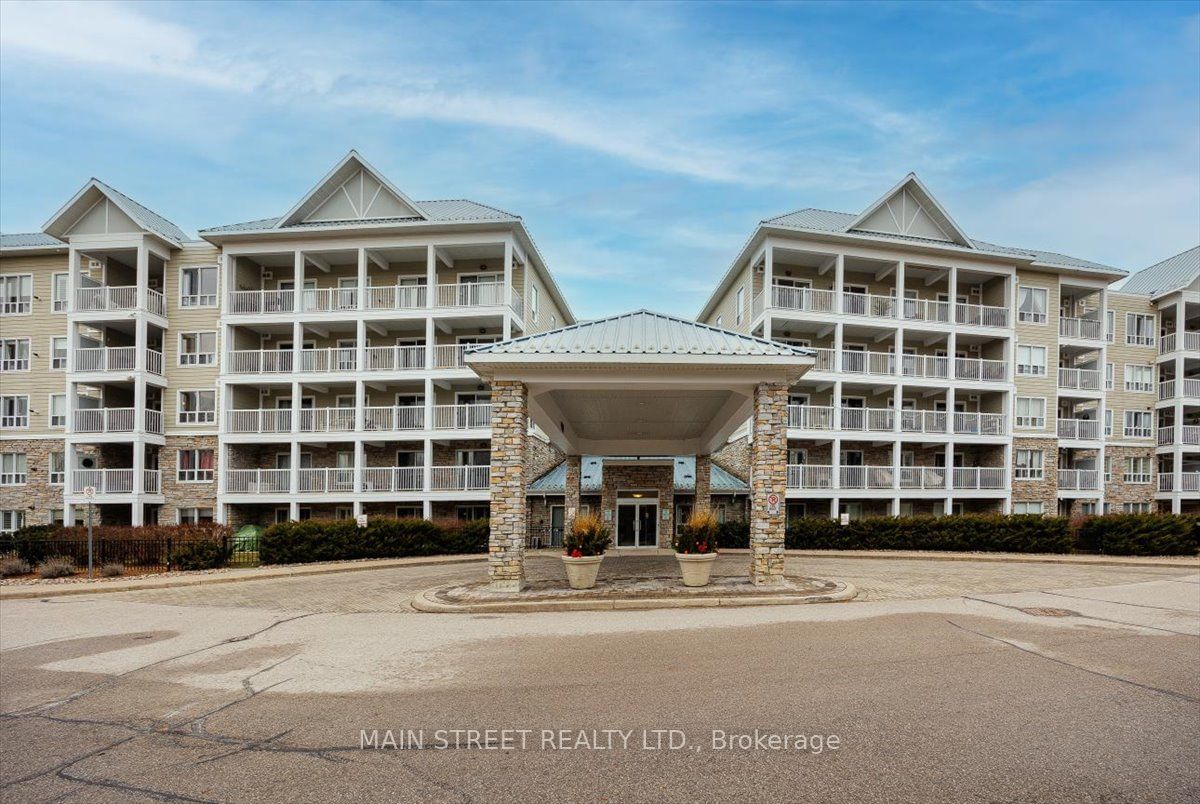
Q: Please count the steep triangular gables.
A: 3